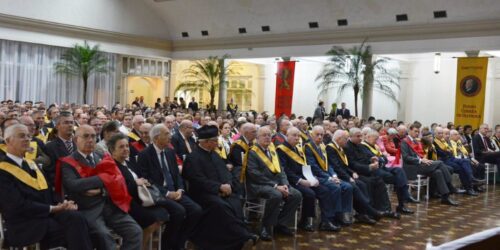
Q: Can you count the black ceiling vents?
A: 8